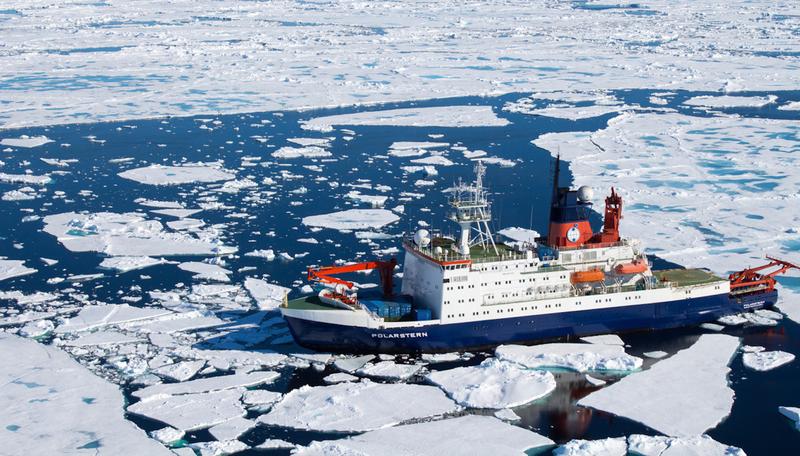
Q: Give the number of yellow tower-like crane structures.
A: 0